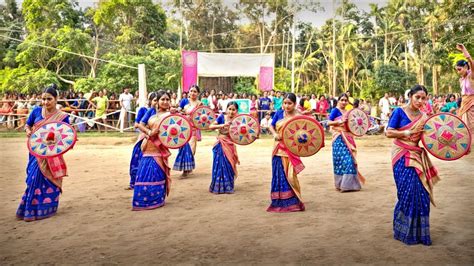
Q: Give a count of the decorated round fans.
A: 7